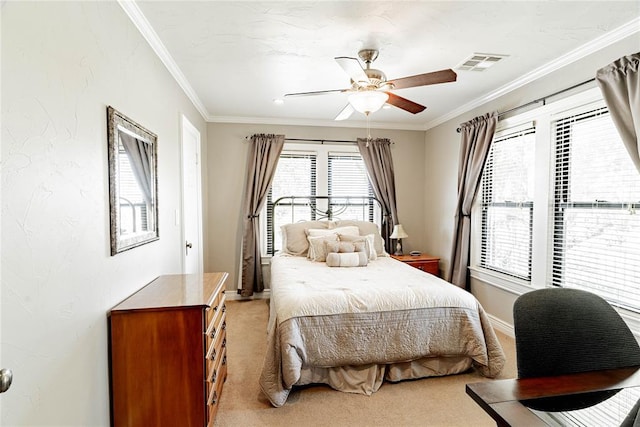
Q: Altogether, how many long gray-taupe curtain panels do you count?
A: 4